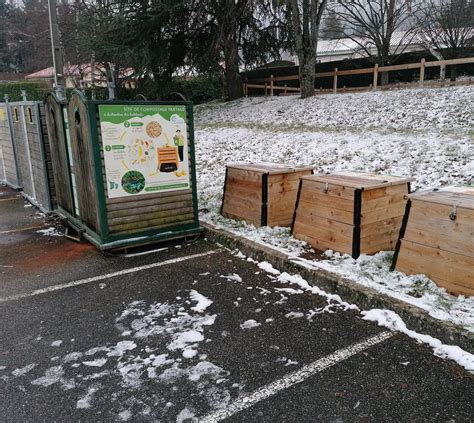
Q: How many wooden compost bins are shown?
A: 3